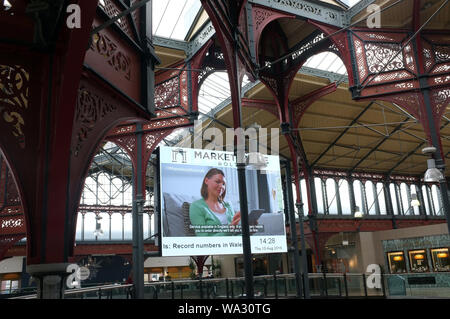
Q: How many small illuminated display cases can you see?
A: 3